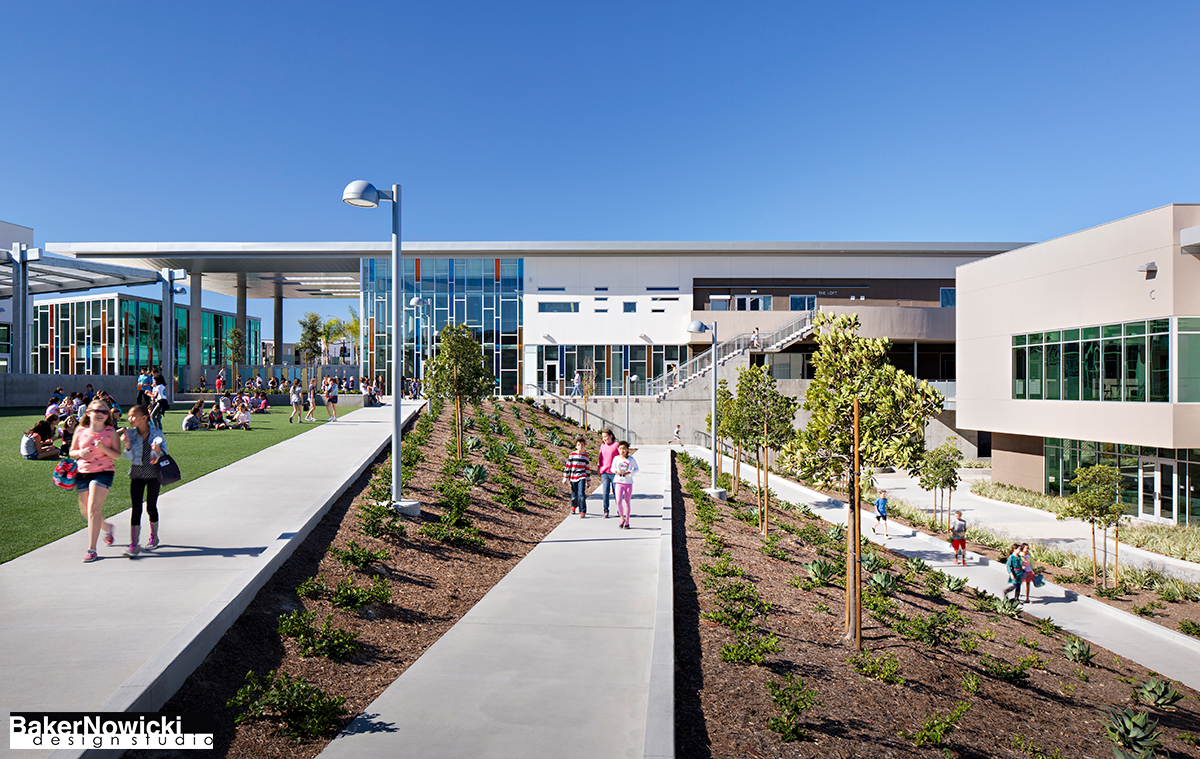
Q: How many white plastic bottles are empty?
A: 0